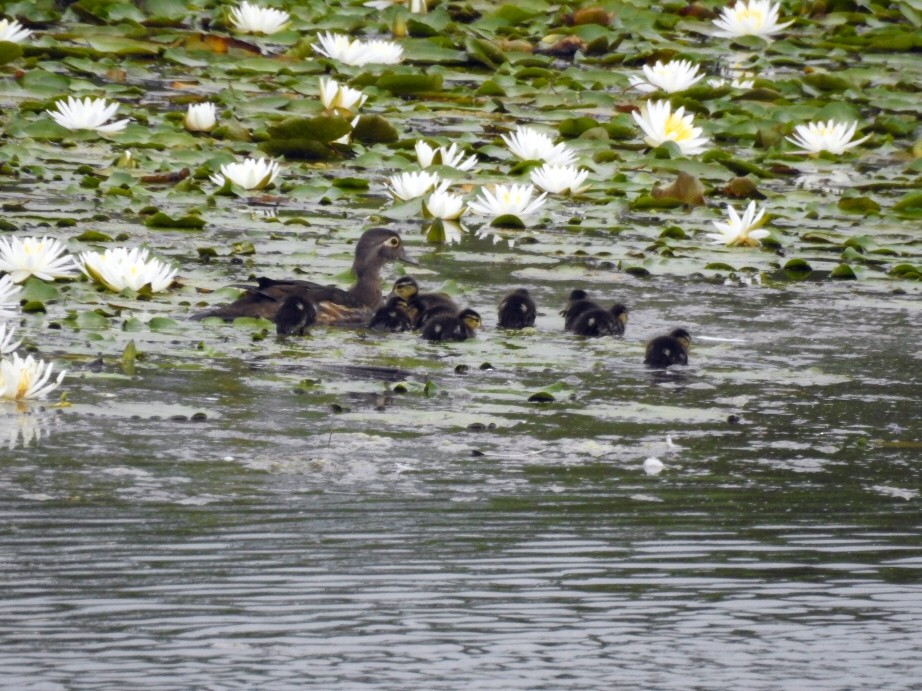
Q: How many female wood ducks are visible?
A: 1